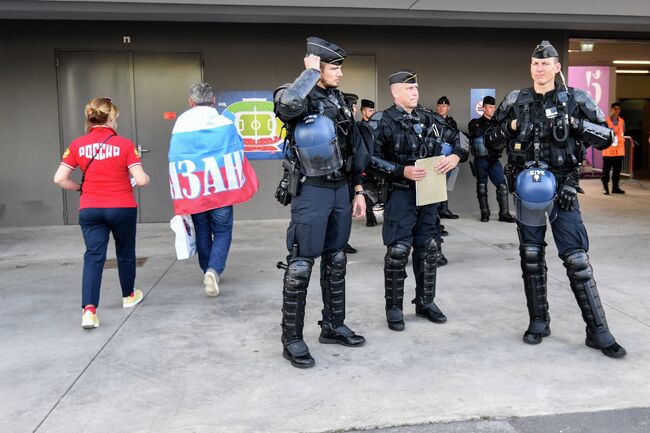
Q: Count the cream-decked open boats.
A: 0